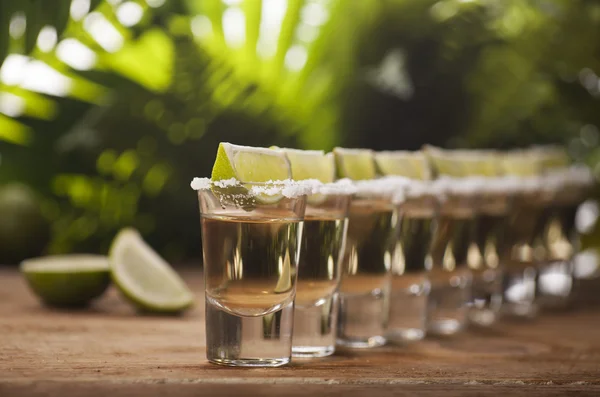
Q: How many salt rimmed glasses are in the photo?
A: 8